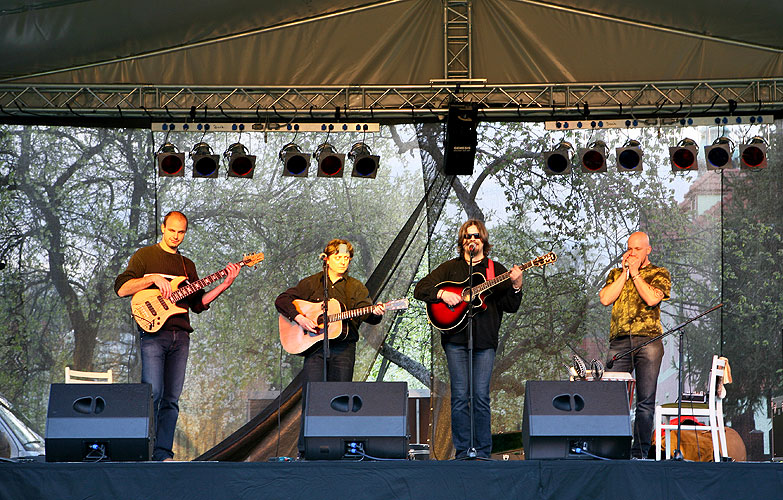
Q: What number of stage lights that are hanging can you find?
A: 12